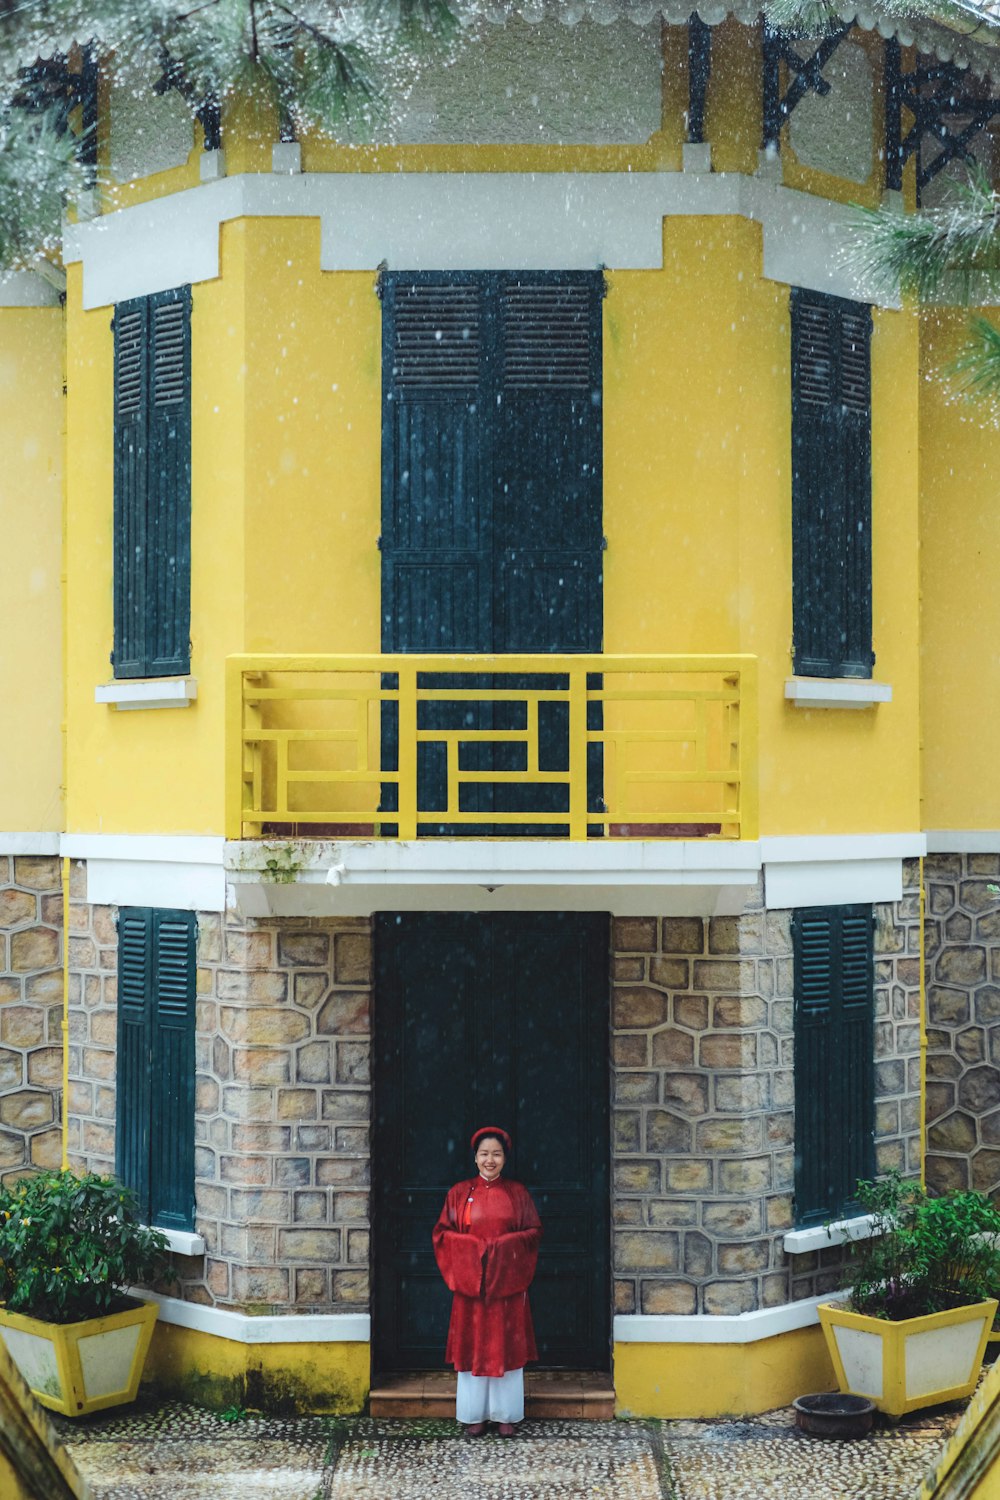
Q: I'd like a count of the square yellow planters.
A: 2